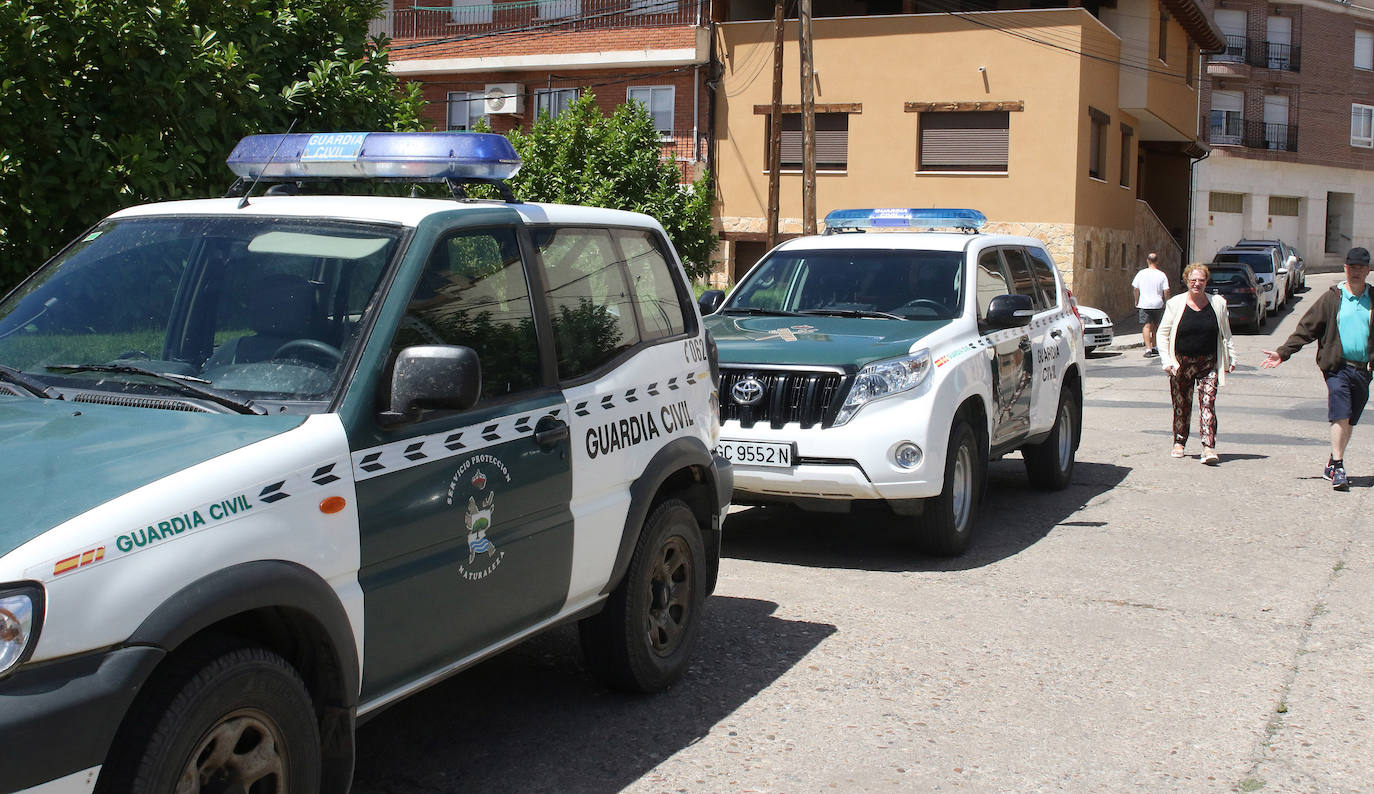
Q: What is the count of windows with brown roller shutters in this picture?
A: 2